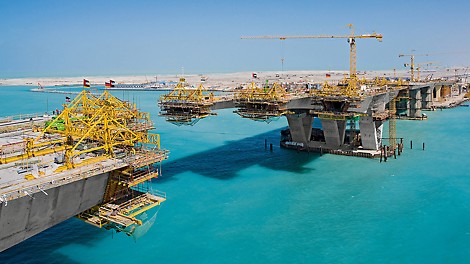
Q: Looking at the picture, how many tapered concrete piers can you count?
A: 3